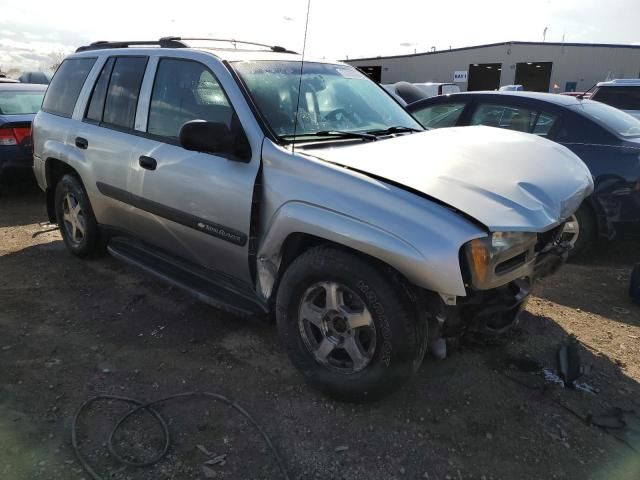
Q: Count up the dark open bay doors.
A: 3